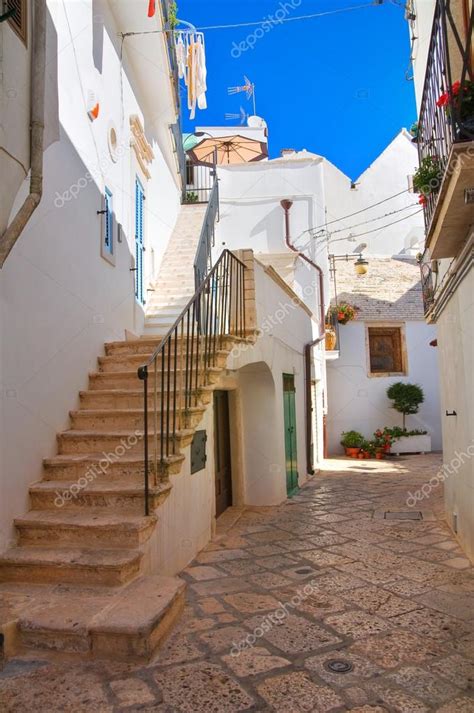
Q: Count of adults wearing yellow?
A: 0